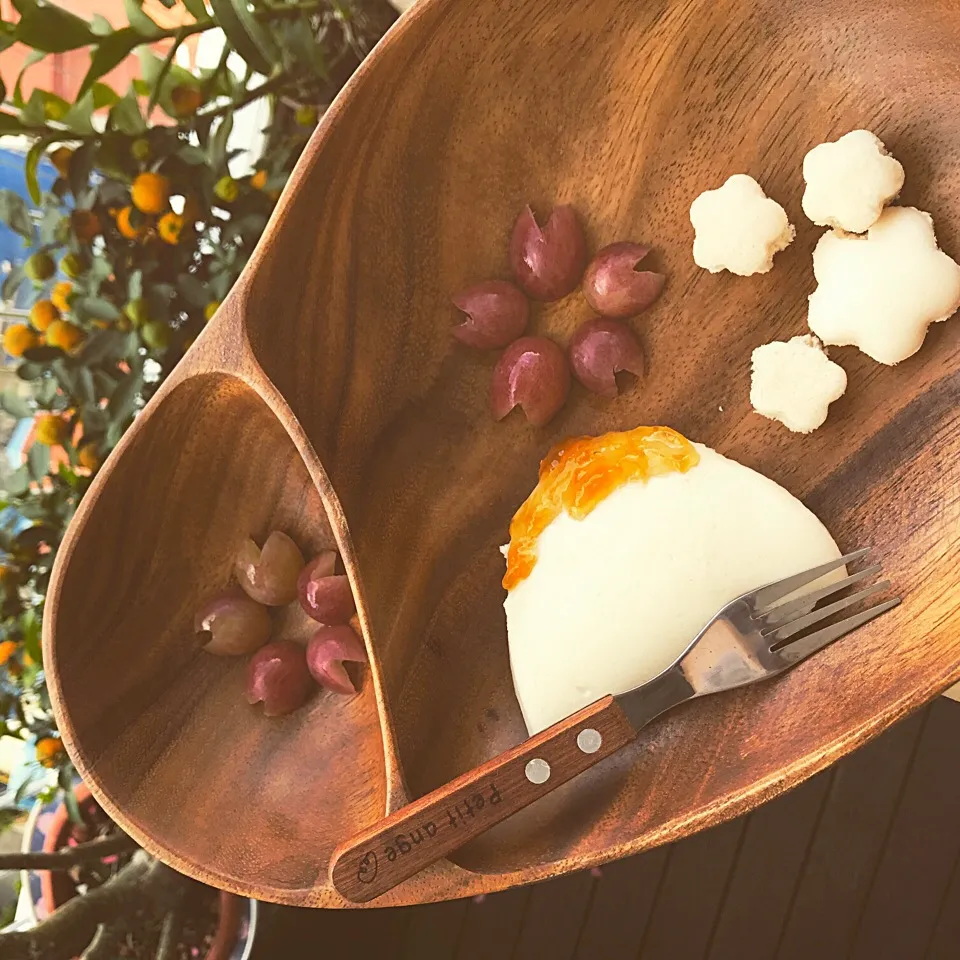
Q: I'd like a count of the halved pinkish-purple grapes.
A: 10